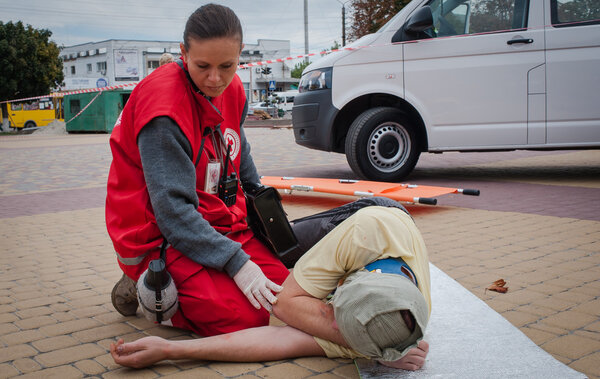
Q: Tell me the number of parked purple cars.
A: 0